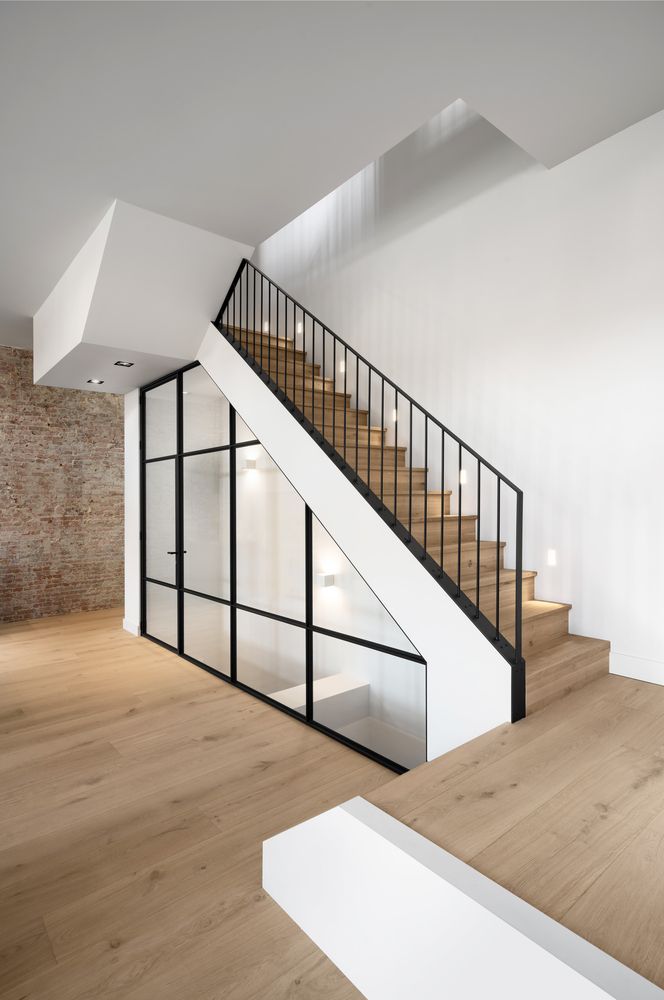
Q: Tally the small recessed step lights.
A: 6